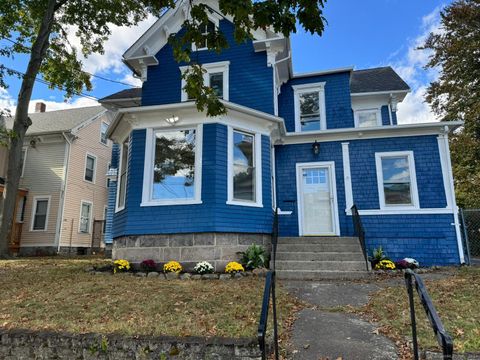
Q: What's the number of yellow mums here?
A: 4